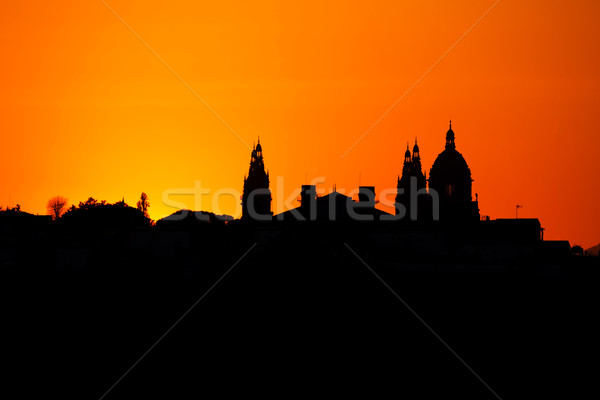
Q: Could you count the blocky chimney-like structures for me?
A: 2